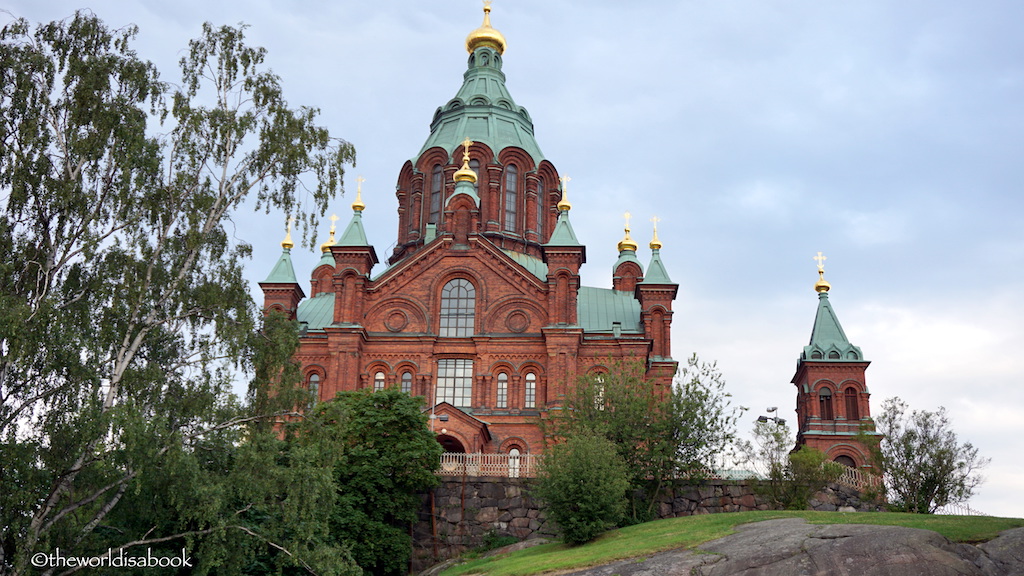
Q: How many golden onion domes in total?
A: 9